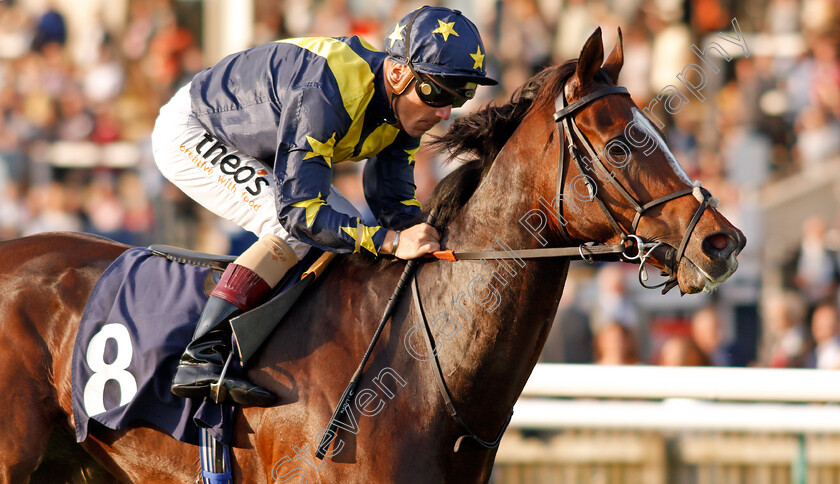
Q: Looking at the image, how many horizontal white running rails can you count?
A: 2